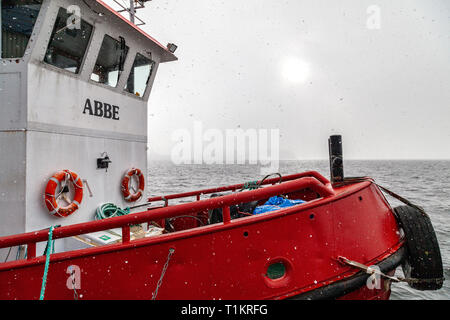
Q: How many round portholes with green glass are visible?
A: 1